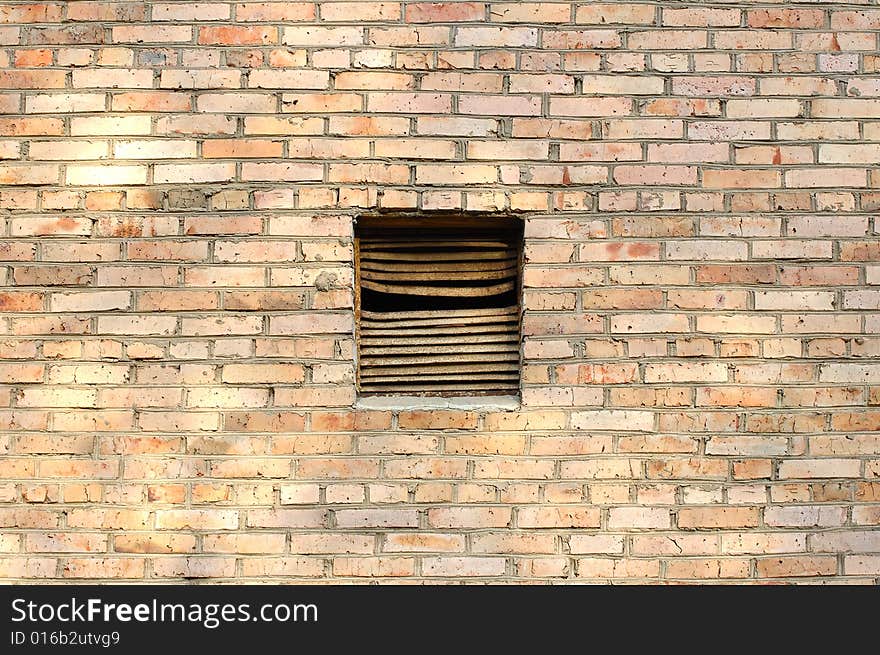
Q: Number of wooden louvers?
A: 14